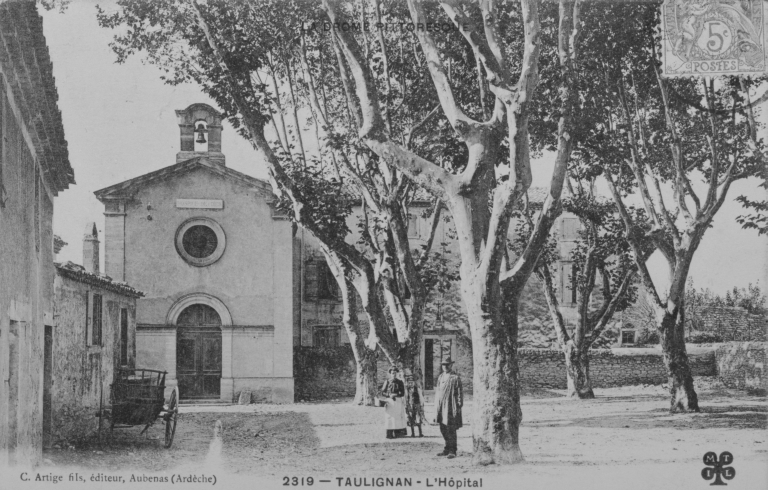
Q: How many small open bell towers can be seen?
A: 1